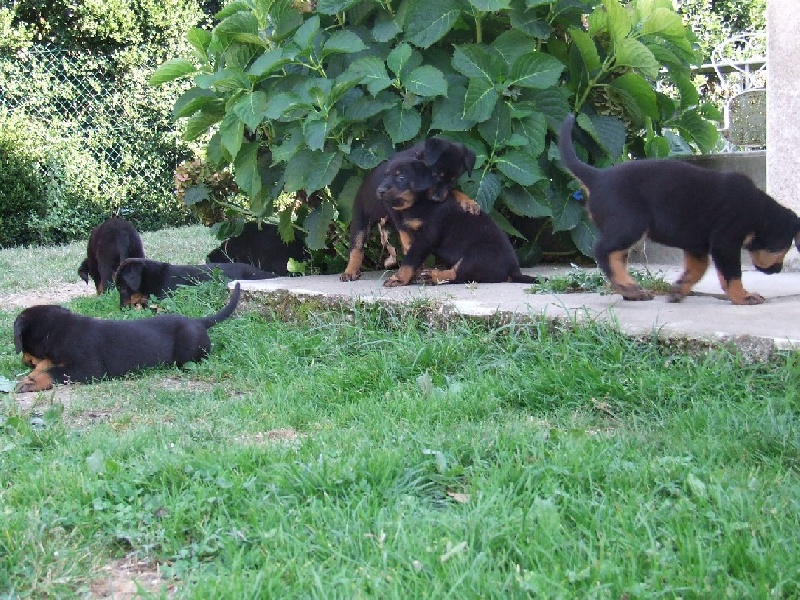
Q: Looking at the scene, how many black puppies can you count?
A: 7